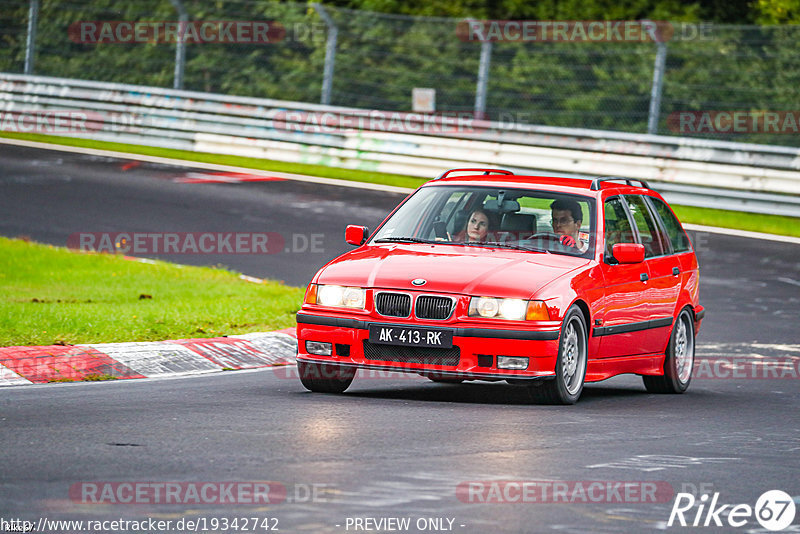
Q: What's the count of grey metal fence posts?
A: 5